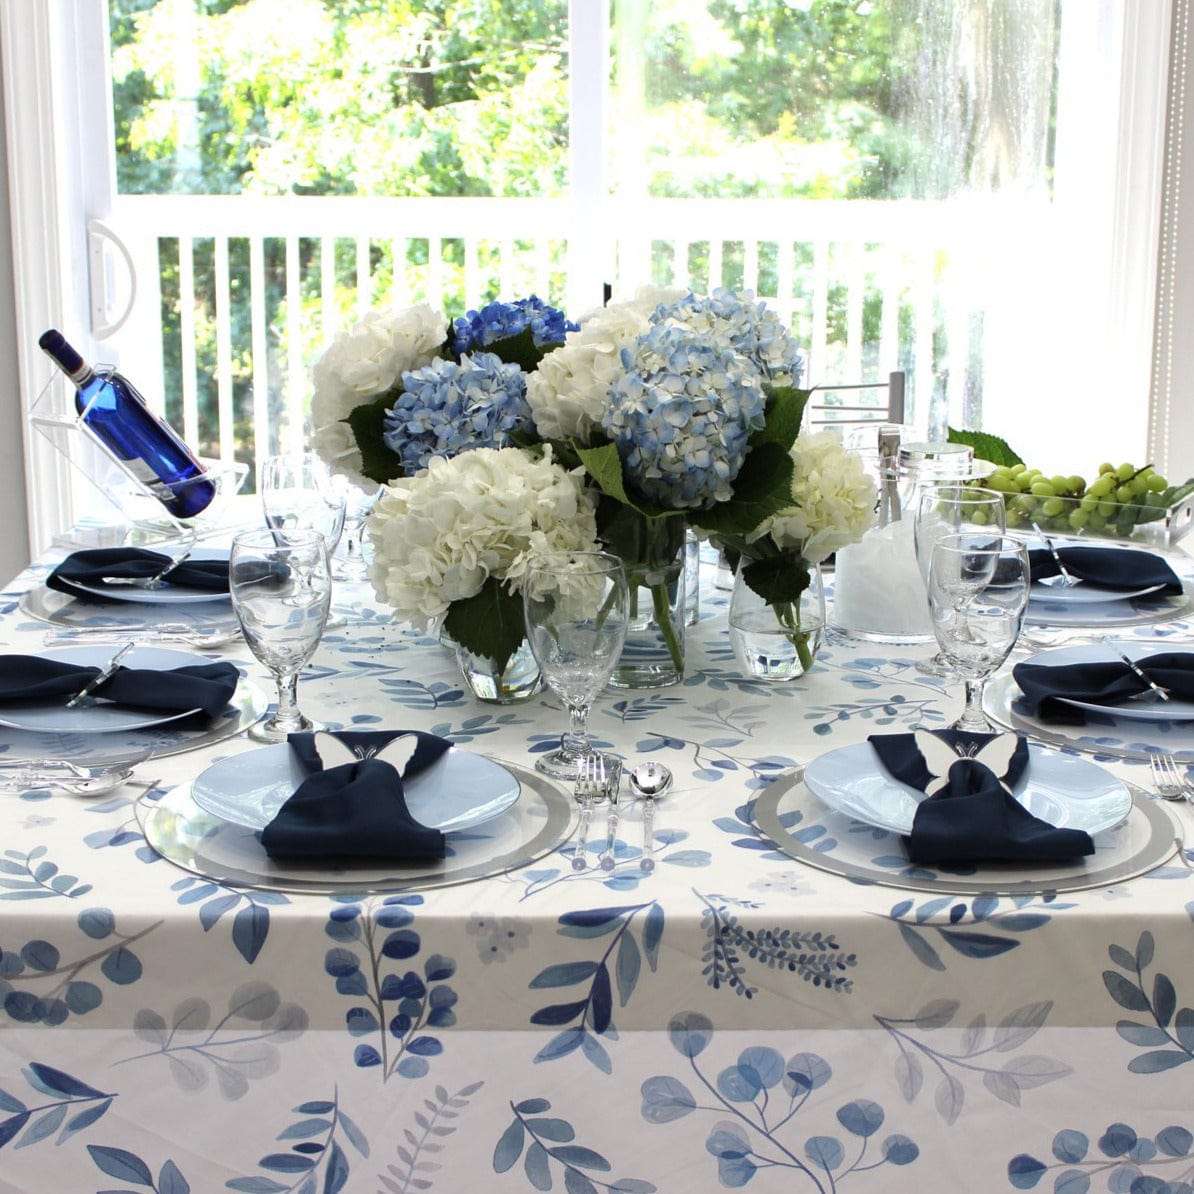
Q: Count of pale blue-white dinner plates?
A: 6